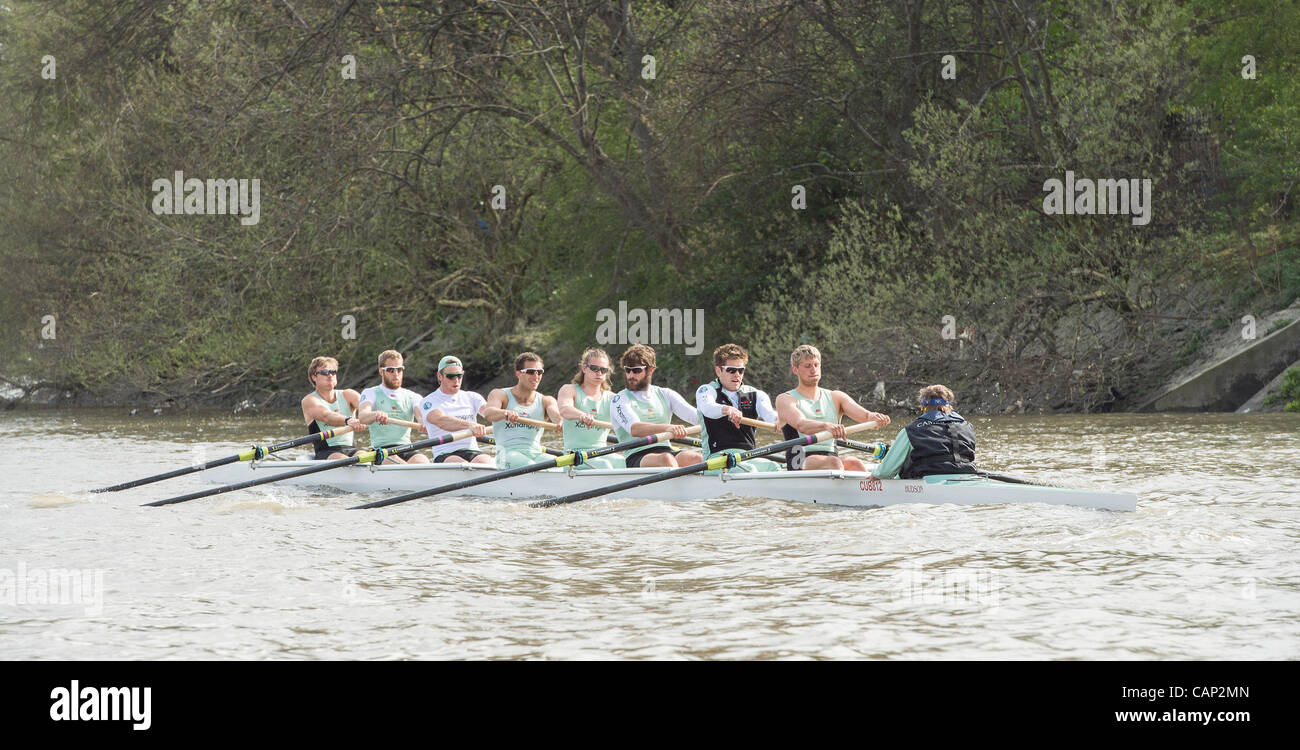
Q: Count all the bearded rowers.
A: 2